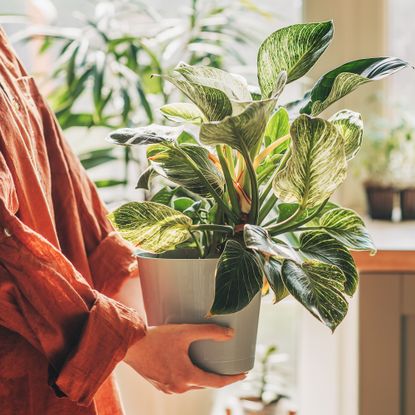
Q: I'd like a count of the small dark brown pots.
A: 2